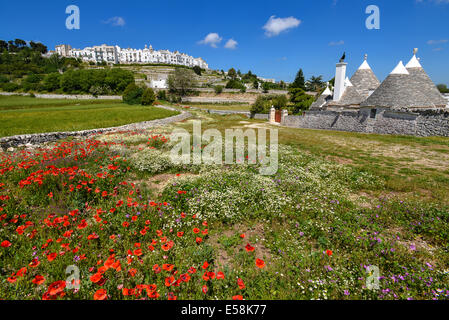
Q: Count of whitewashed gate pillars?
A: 2